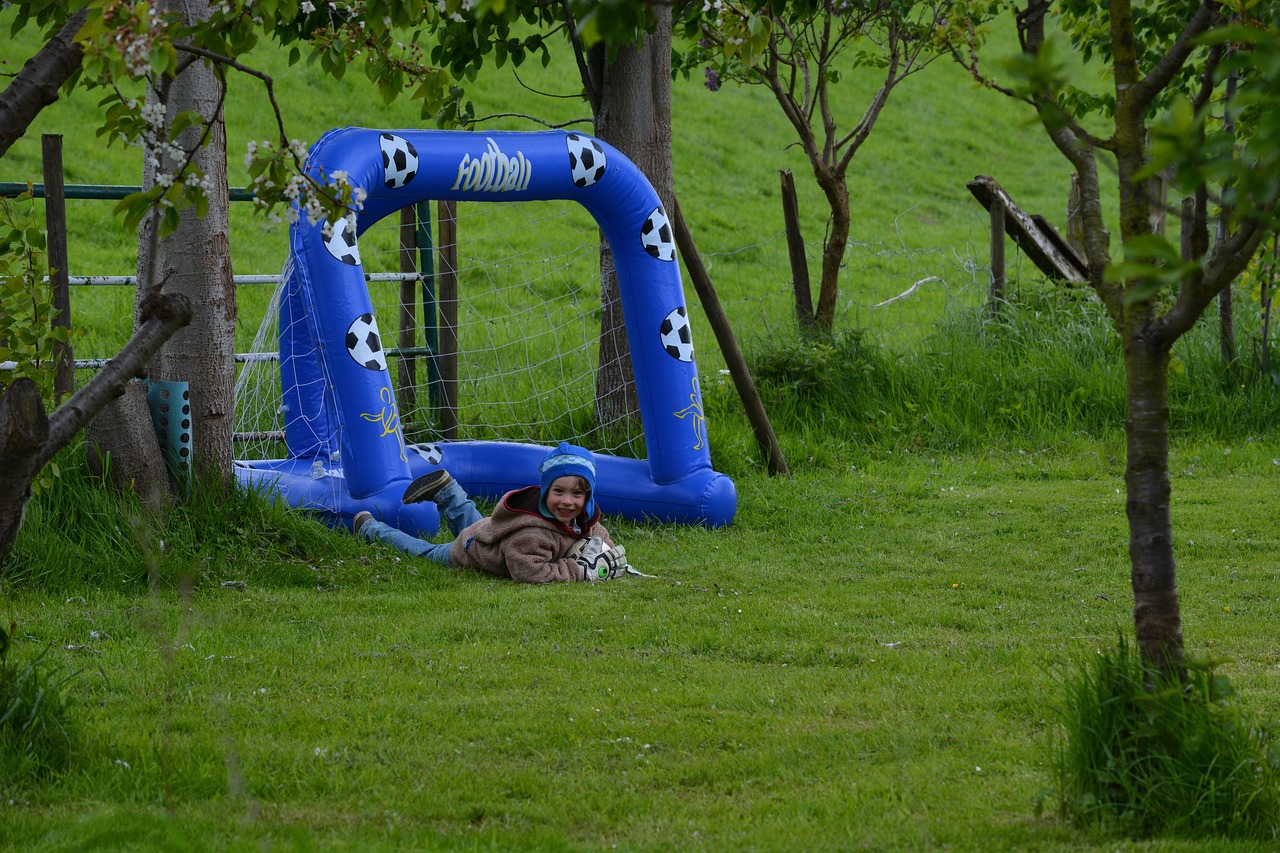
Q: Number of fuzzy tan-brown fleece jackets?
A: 1